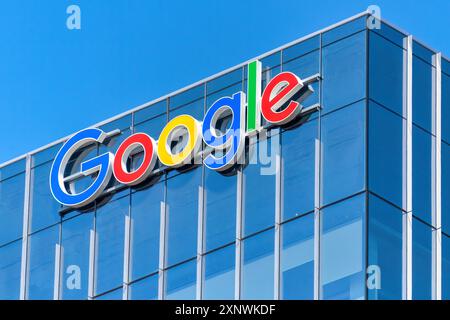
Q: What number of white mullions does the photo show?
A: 11